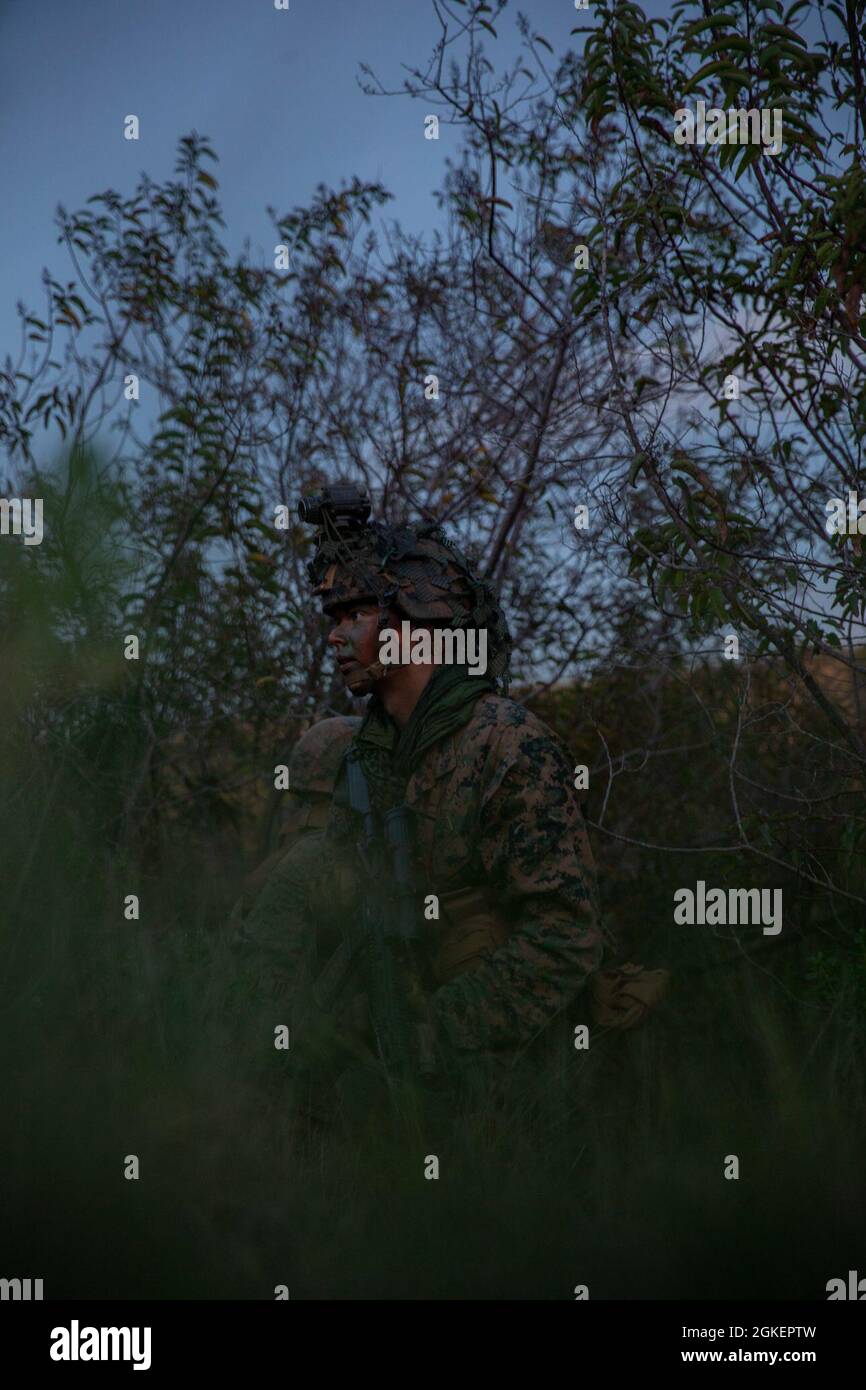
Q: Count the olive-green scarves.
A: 1